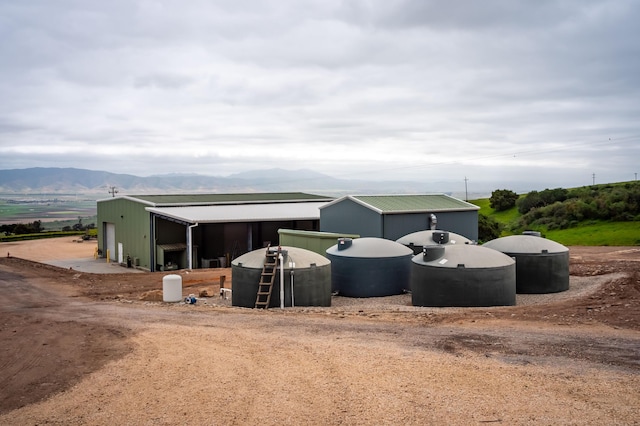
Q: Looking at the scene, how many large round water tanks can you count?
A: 5